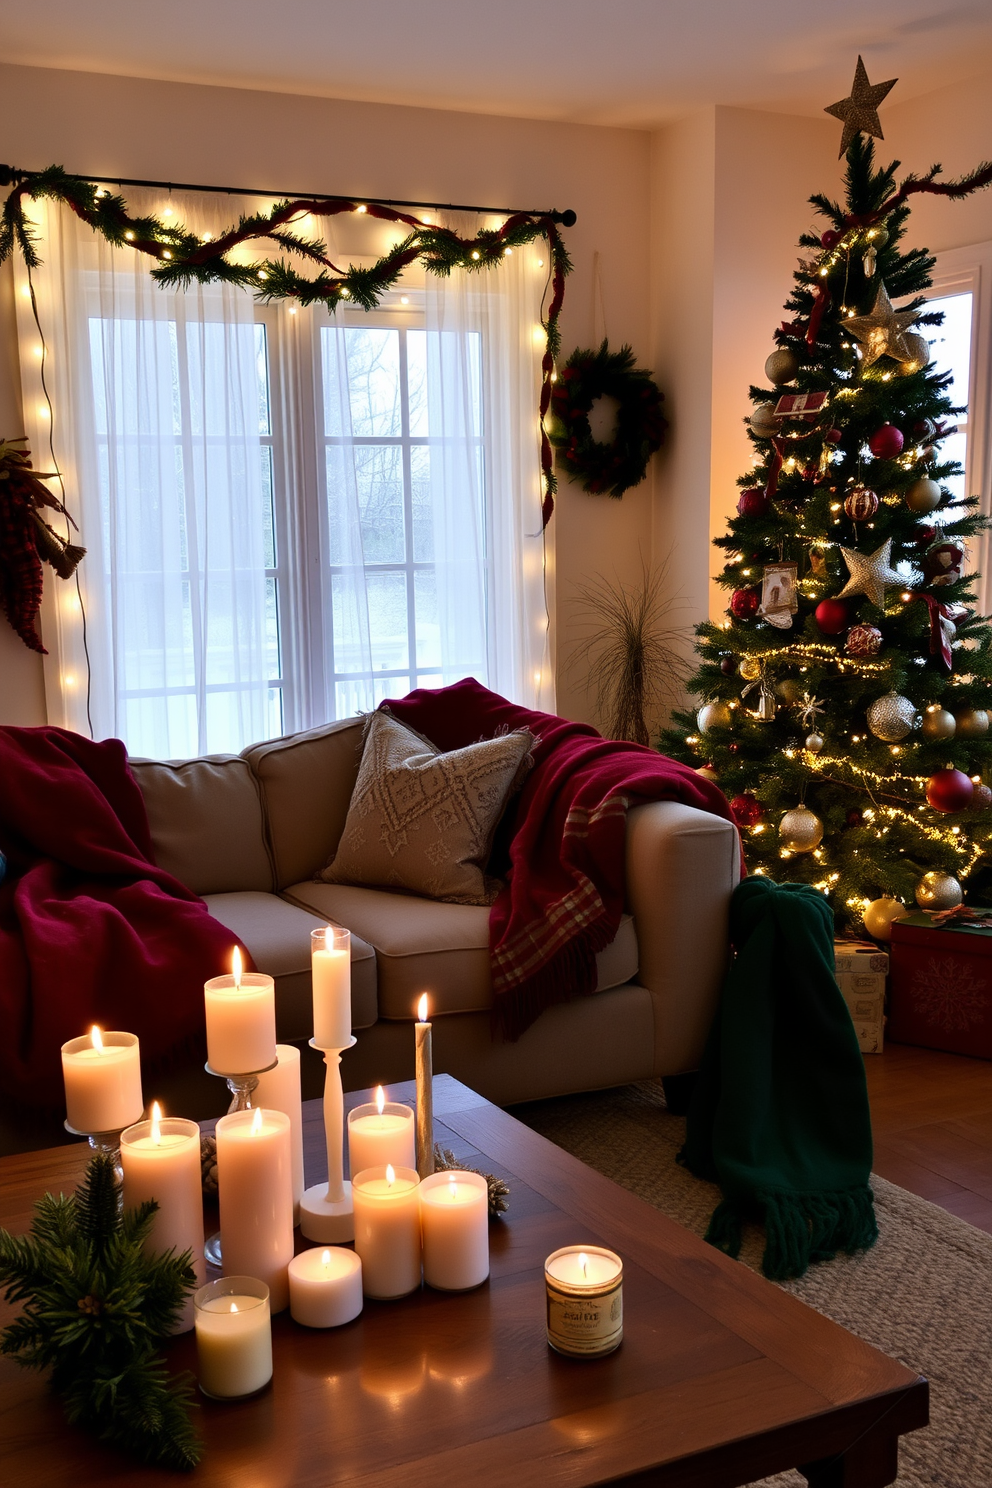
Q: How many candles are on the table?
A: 13